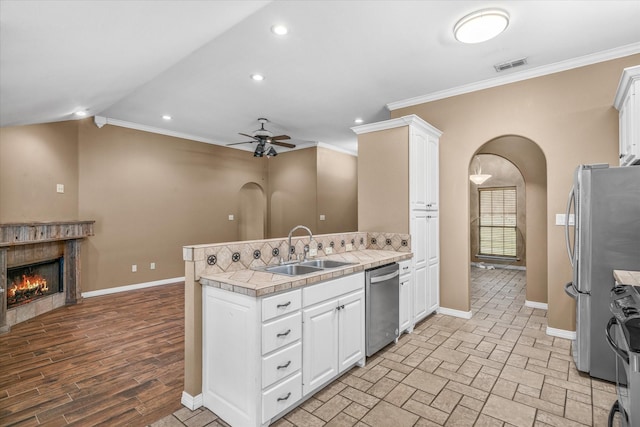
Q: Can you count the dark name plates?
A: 0